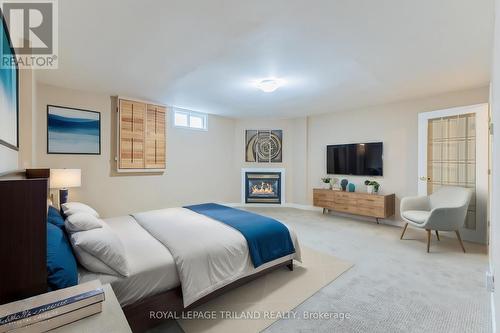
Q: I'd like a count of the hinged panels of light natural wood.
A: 2